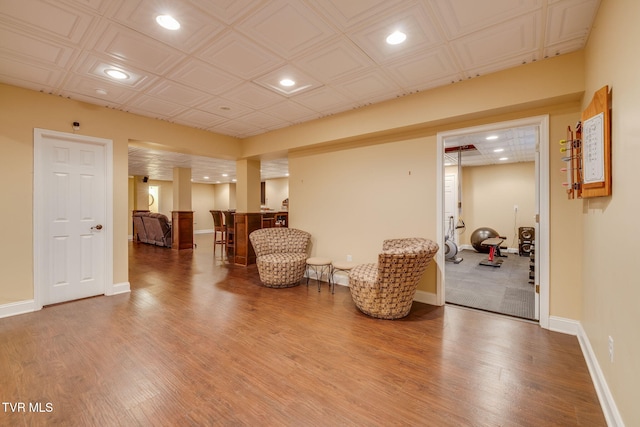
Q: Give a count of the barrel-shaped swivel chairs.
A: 2